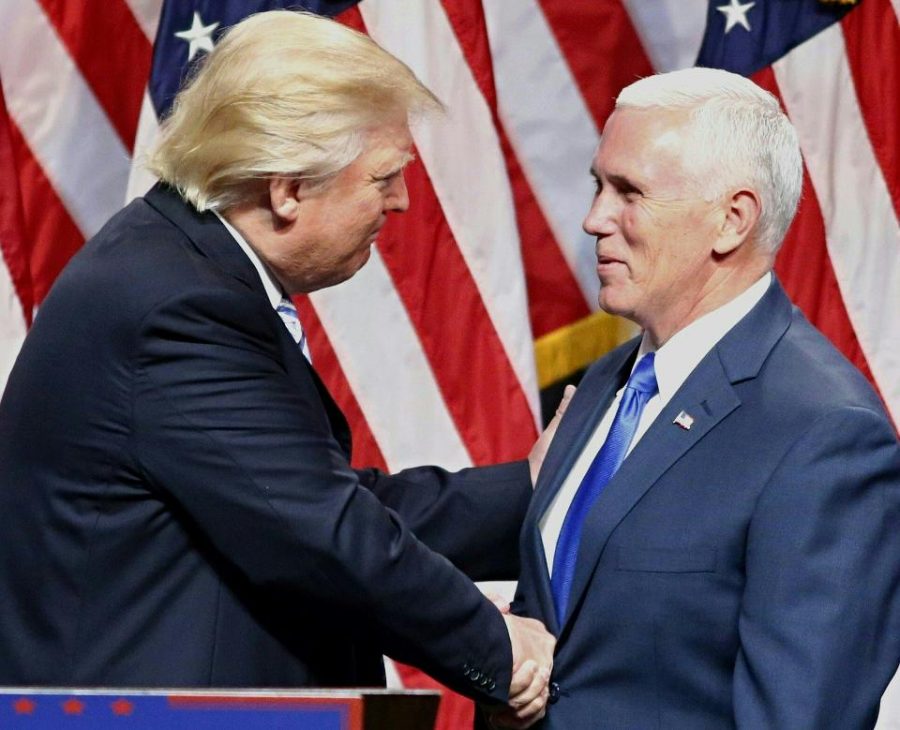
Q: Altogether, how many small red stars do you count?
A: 3